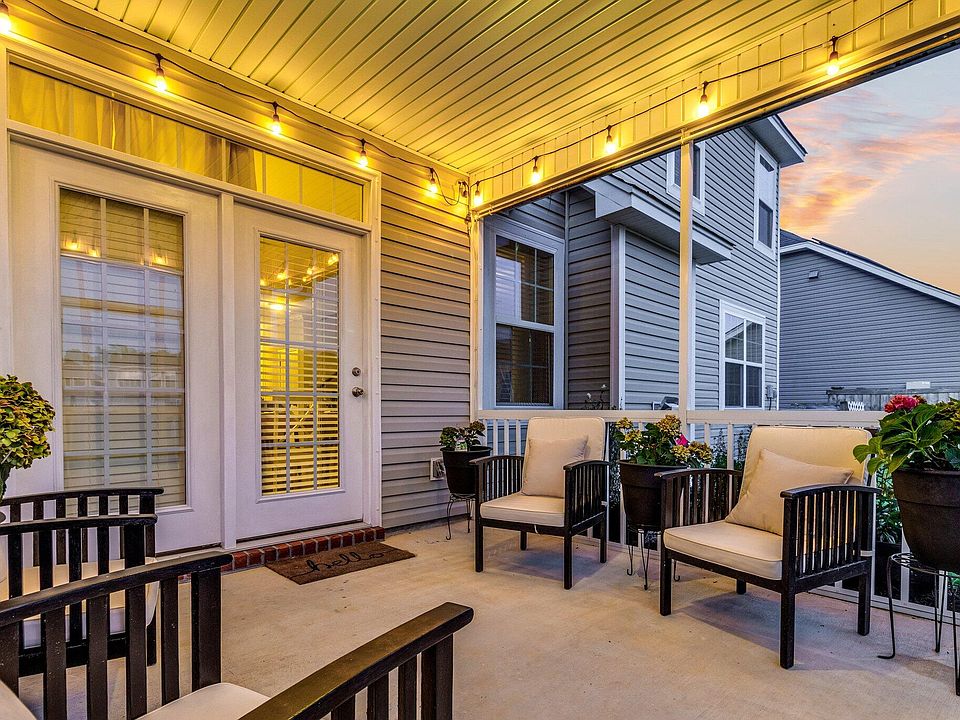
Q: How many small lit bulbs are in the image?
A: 10